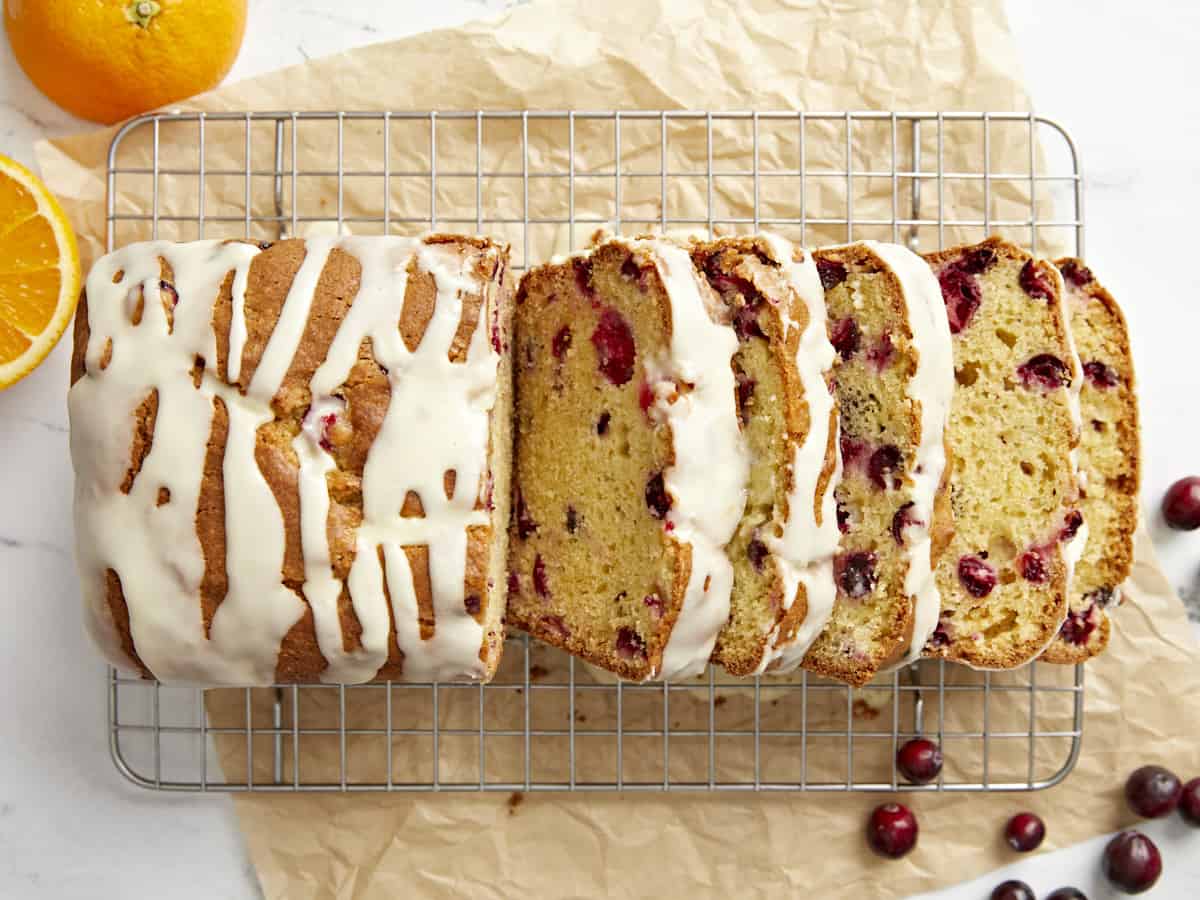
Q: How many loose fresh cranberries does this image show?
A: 9